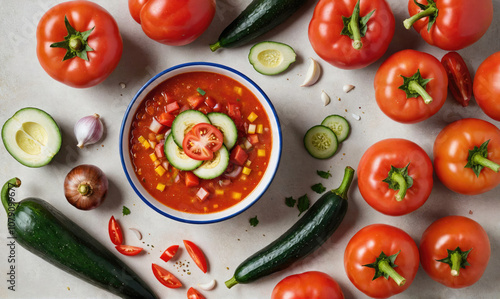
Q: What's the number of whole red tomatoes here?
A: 11